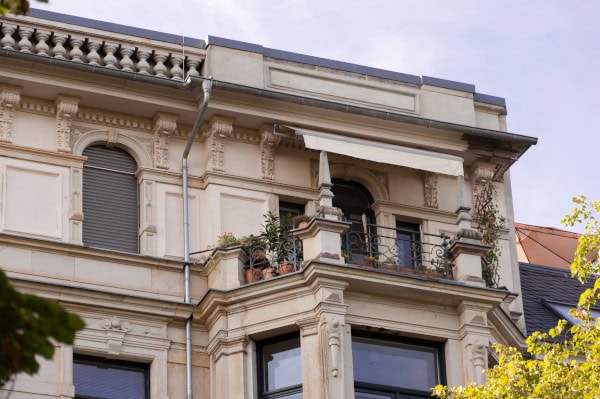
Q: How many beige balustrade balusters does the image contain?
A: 12